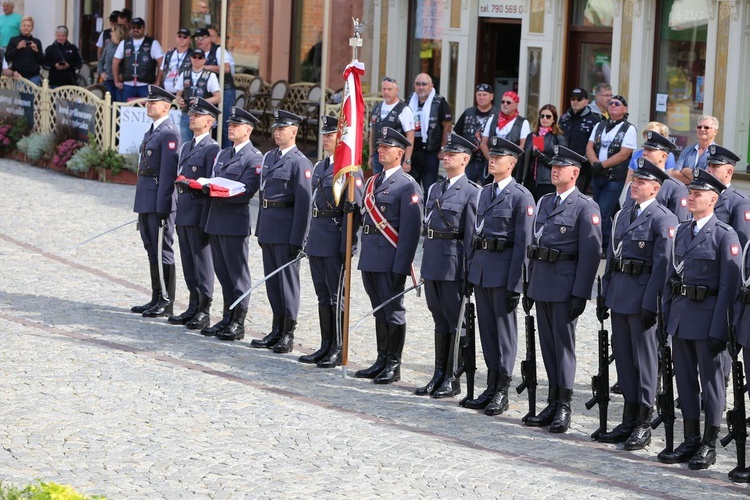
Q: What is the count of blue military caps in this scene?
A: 13